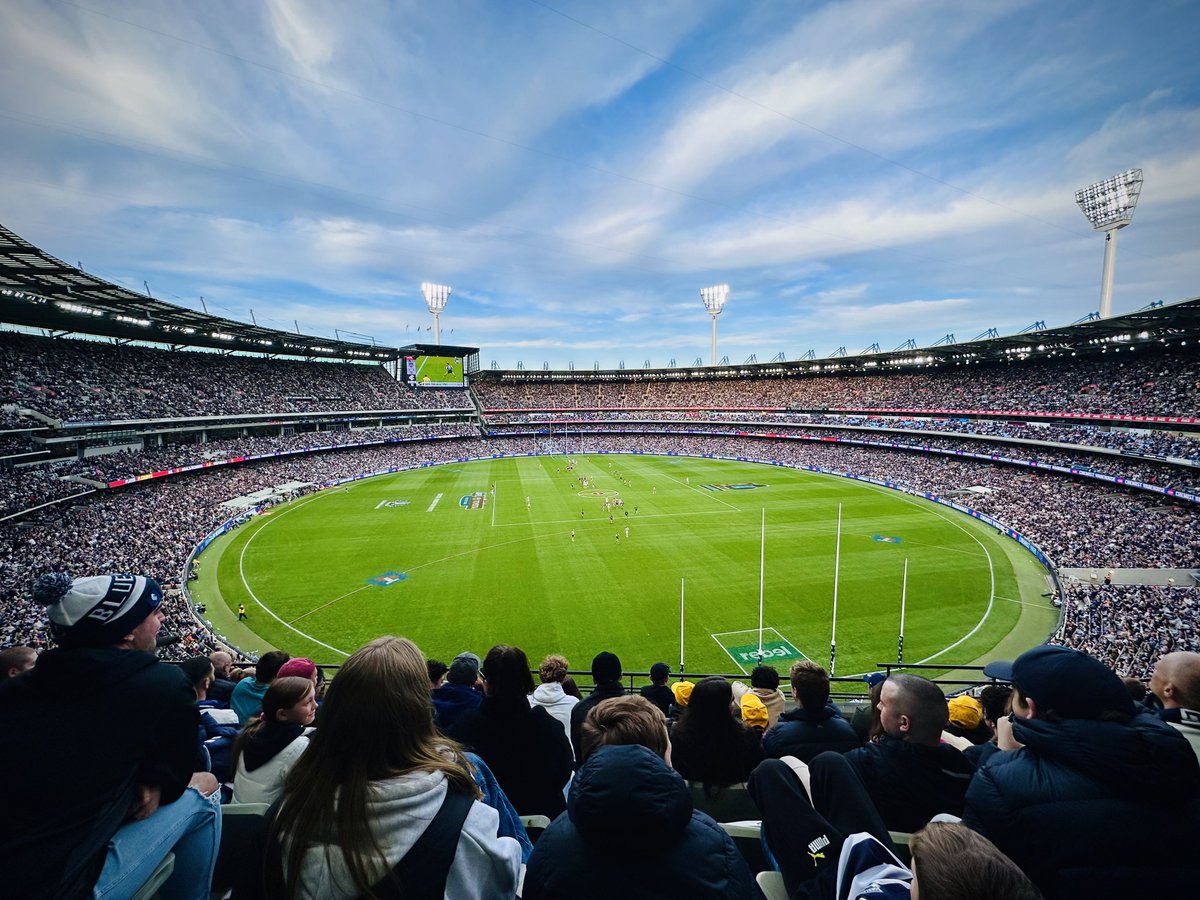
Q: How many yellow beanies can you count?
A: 3